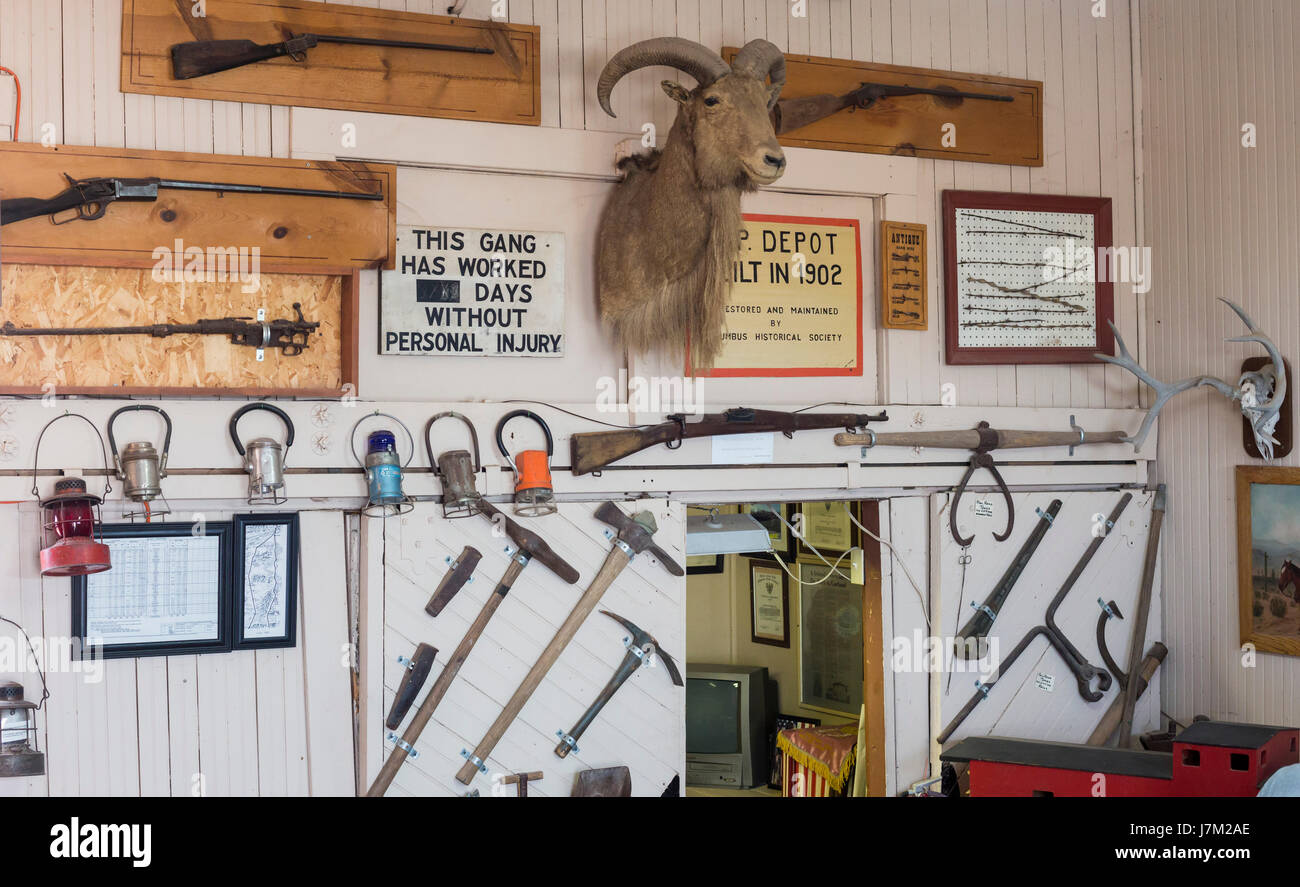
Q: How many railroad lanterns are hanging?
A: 7